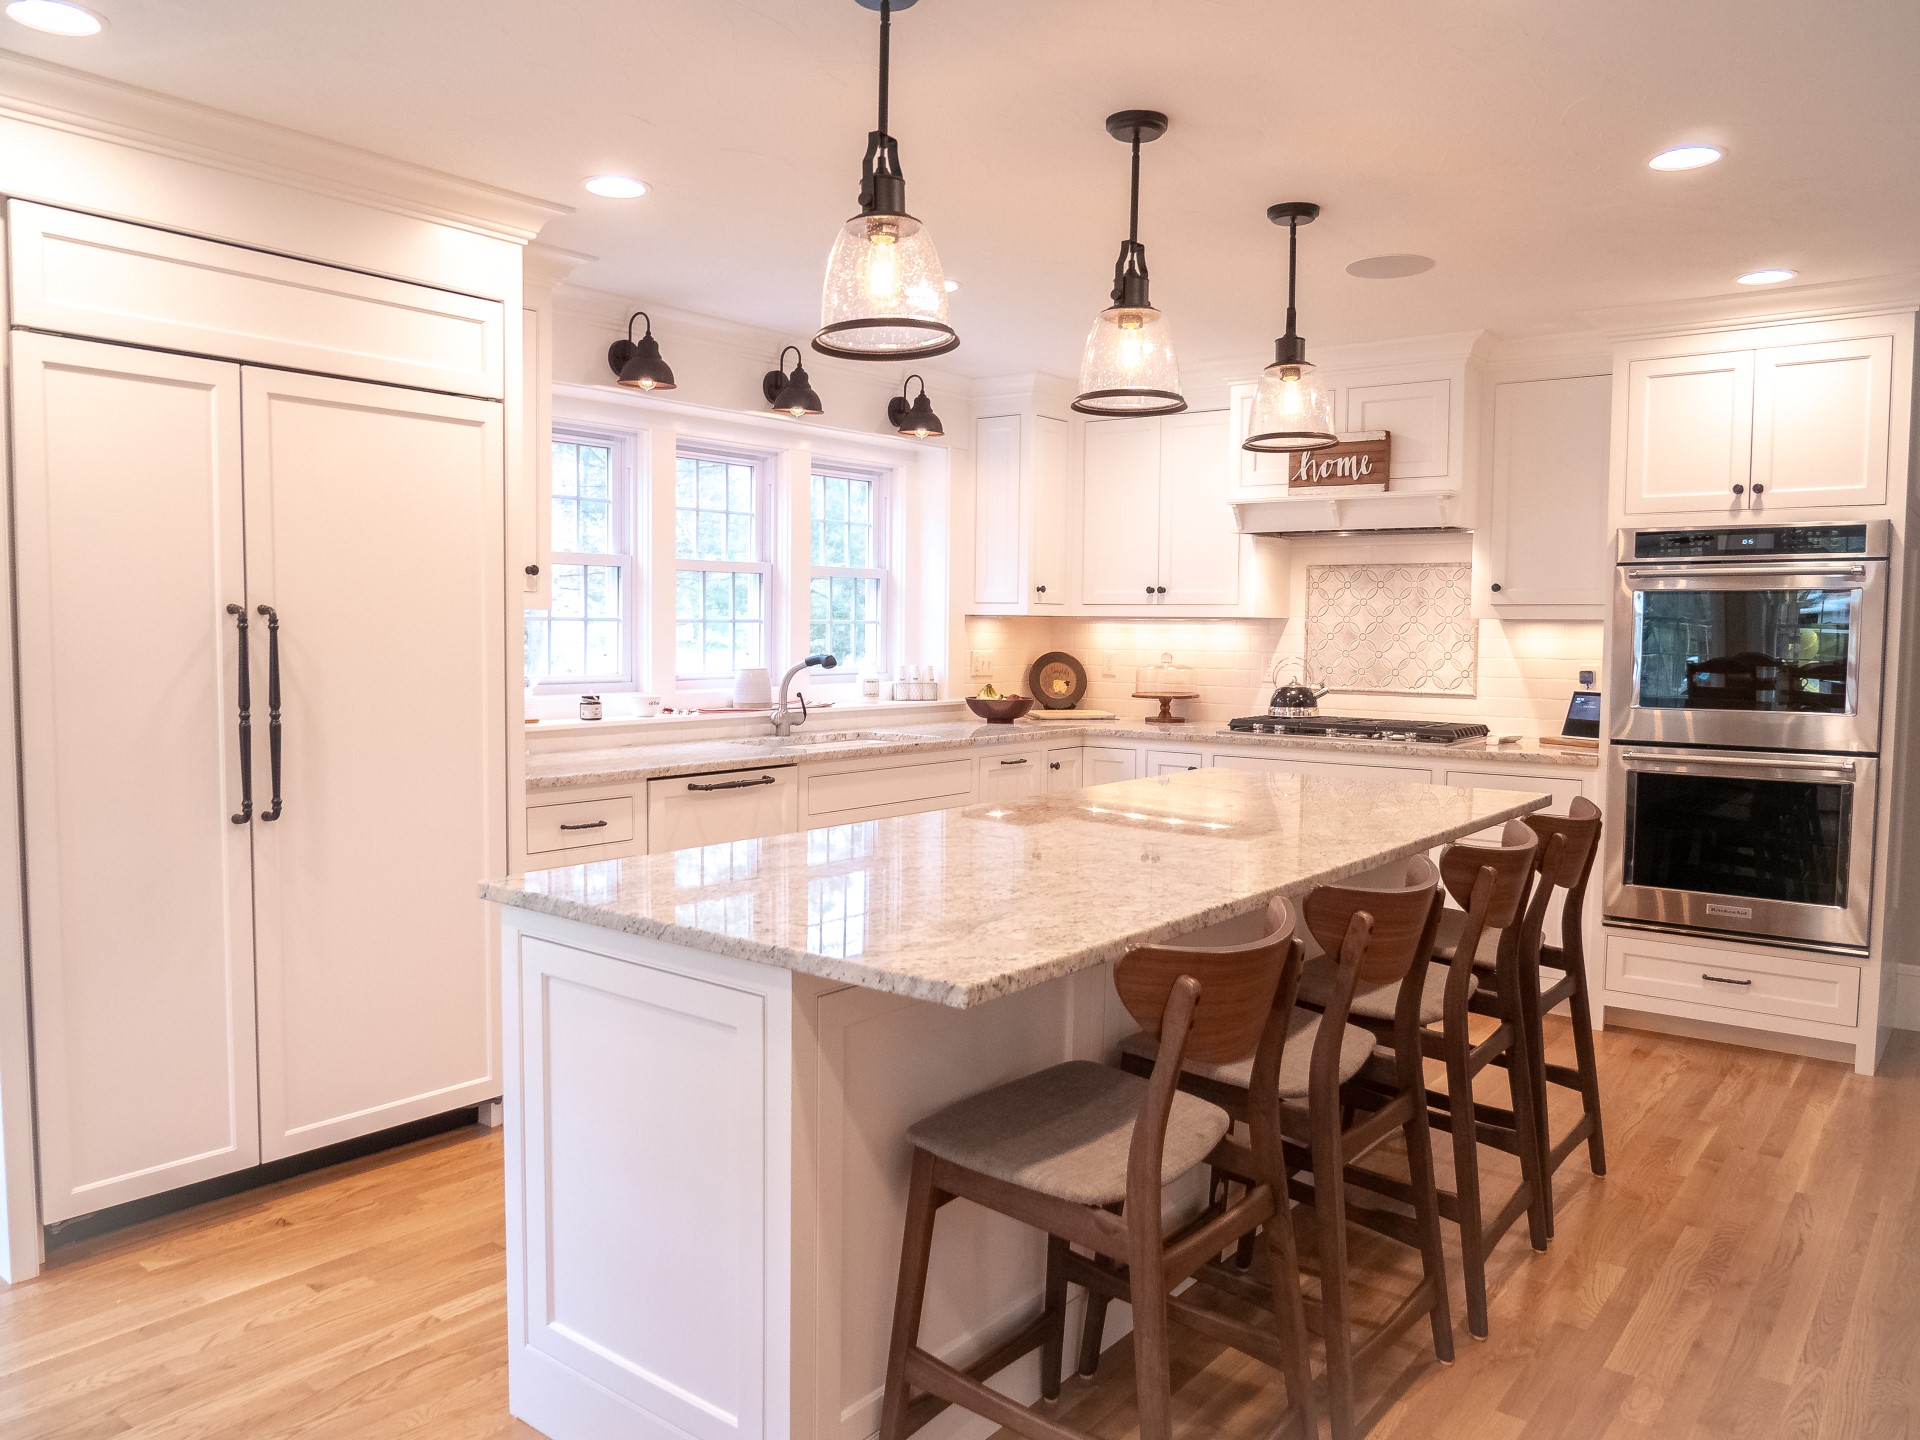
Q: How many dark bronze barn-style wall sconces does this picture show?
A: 3